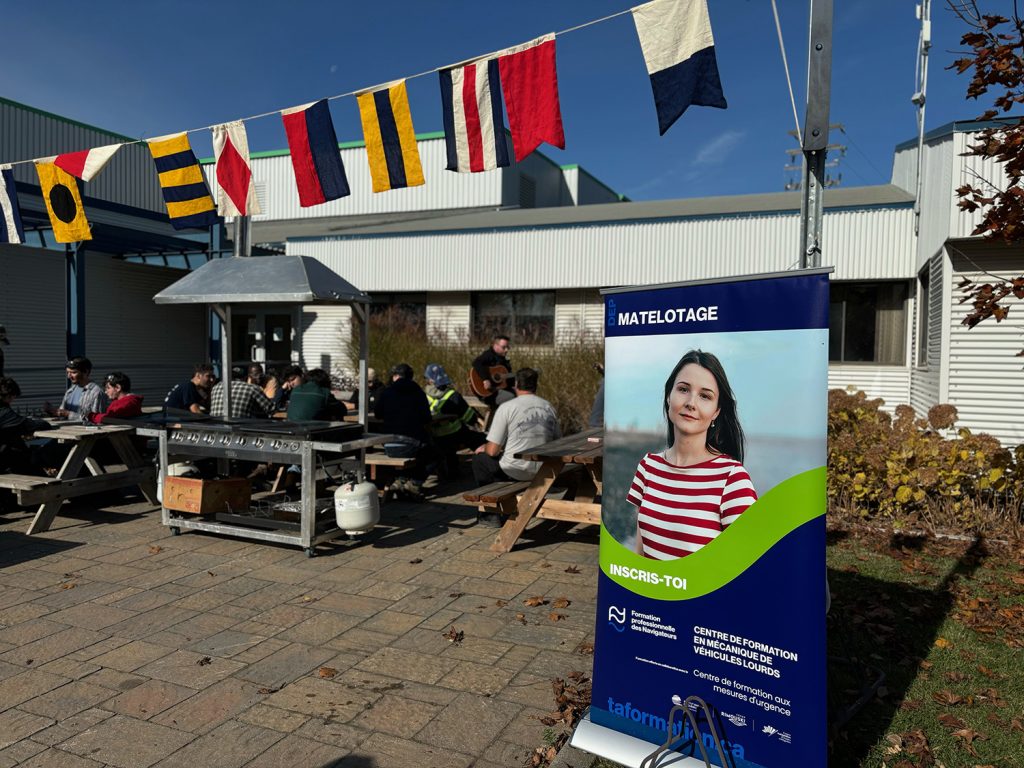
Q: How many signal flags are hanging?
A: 10